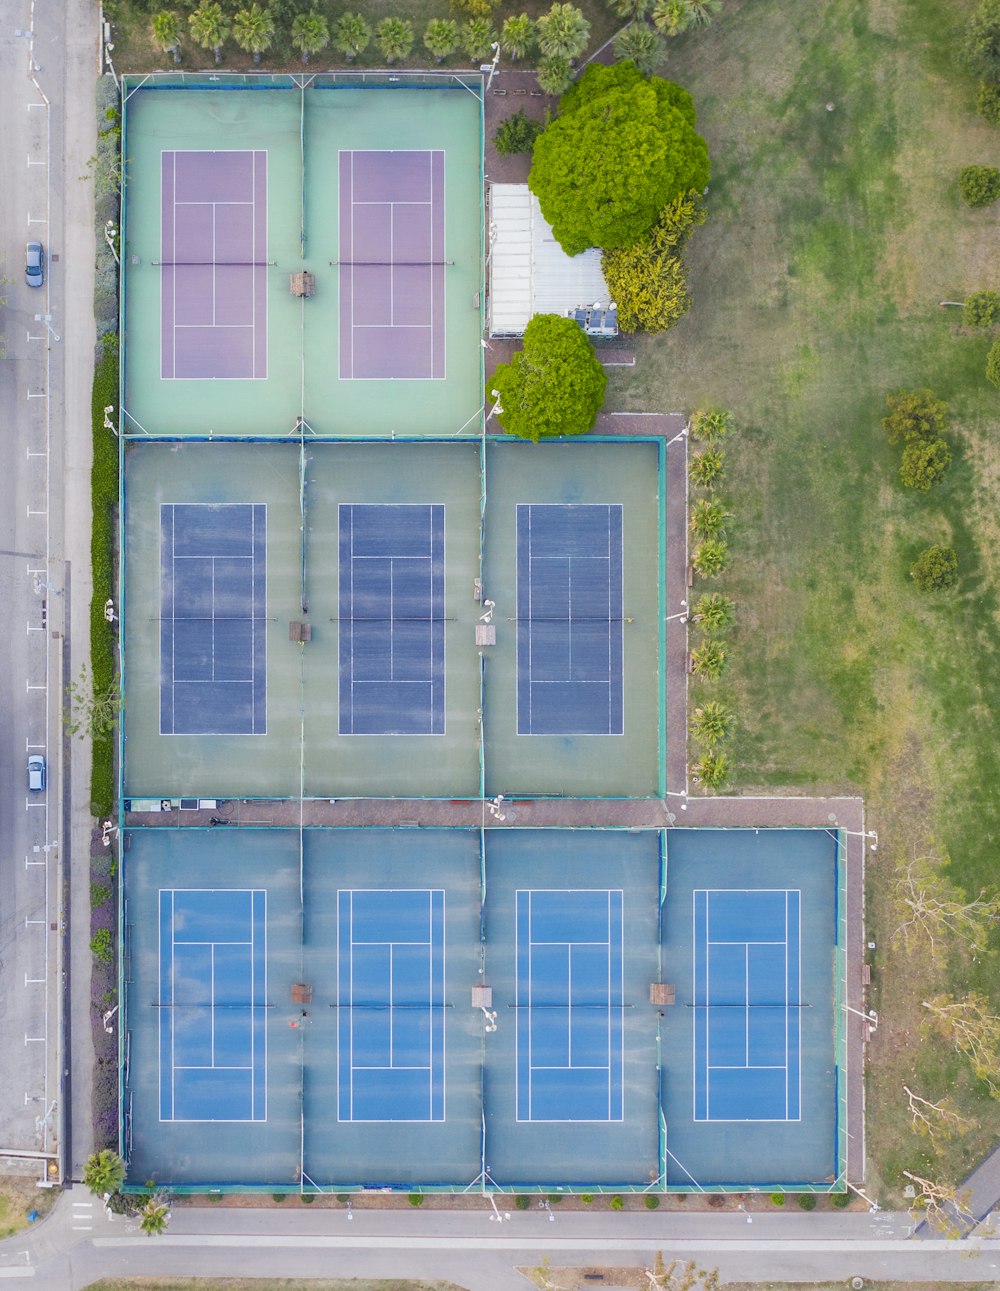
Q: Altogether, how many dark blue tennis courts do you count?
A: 3